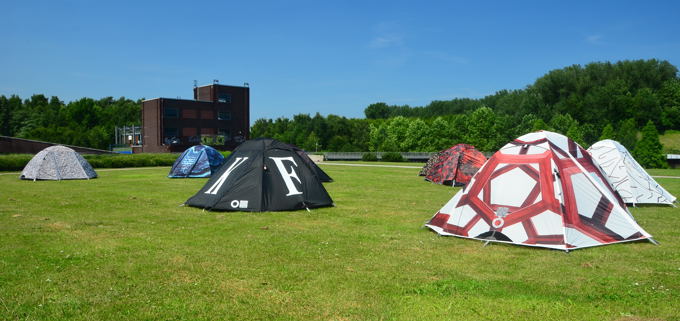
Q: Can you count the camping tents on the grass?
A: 6